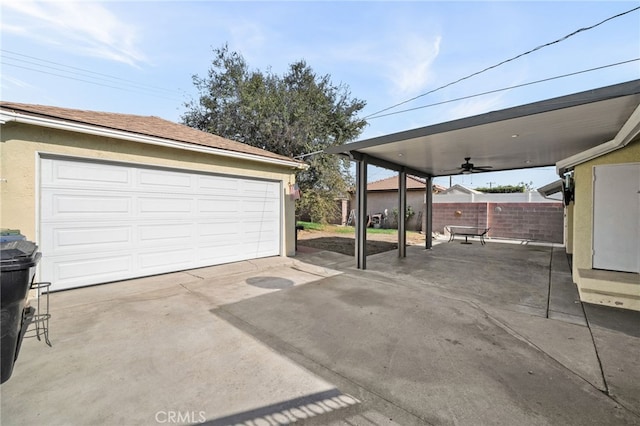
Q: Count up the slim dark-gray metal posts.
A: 3